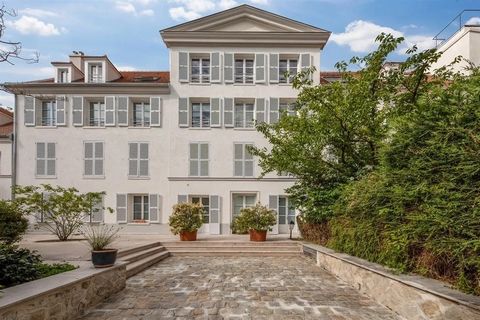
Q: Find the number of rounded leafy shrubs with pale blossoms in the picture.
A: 2